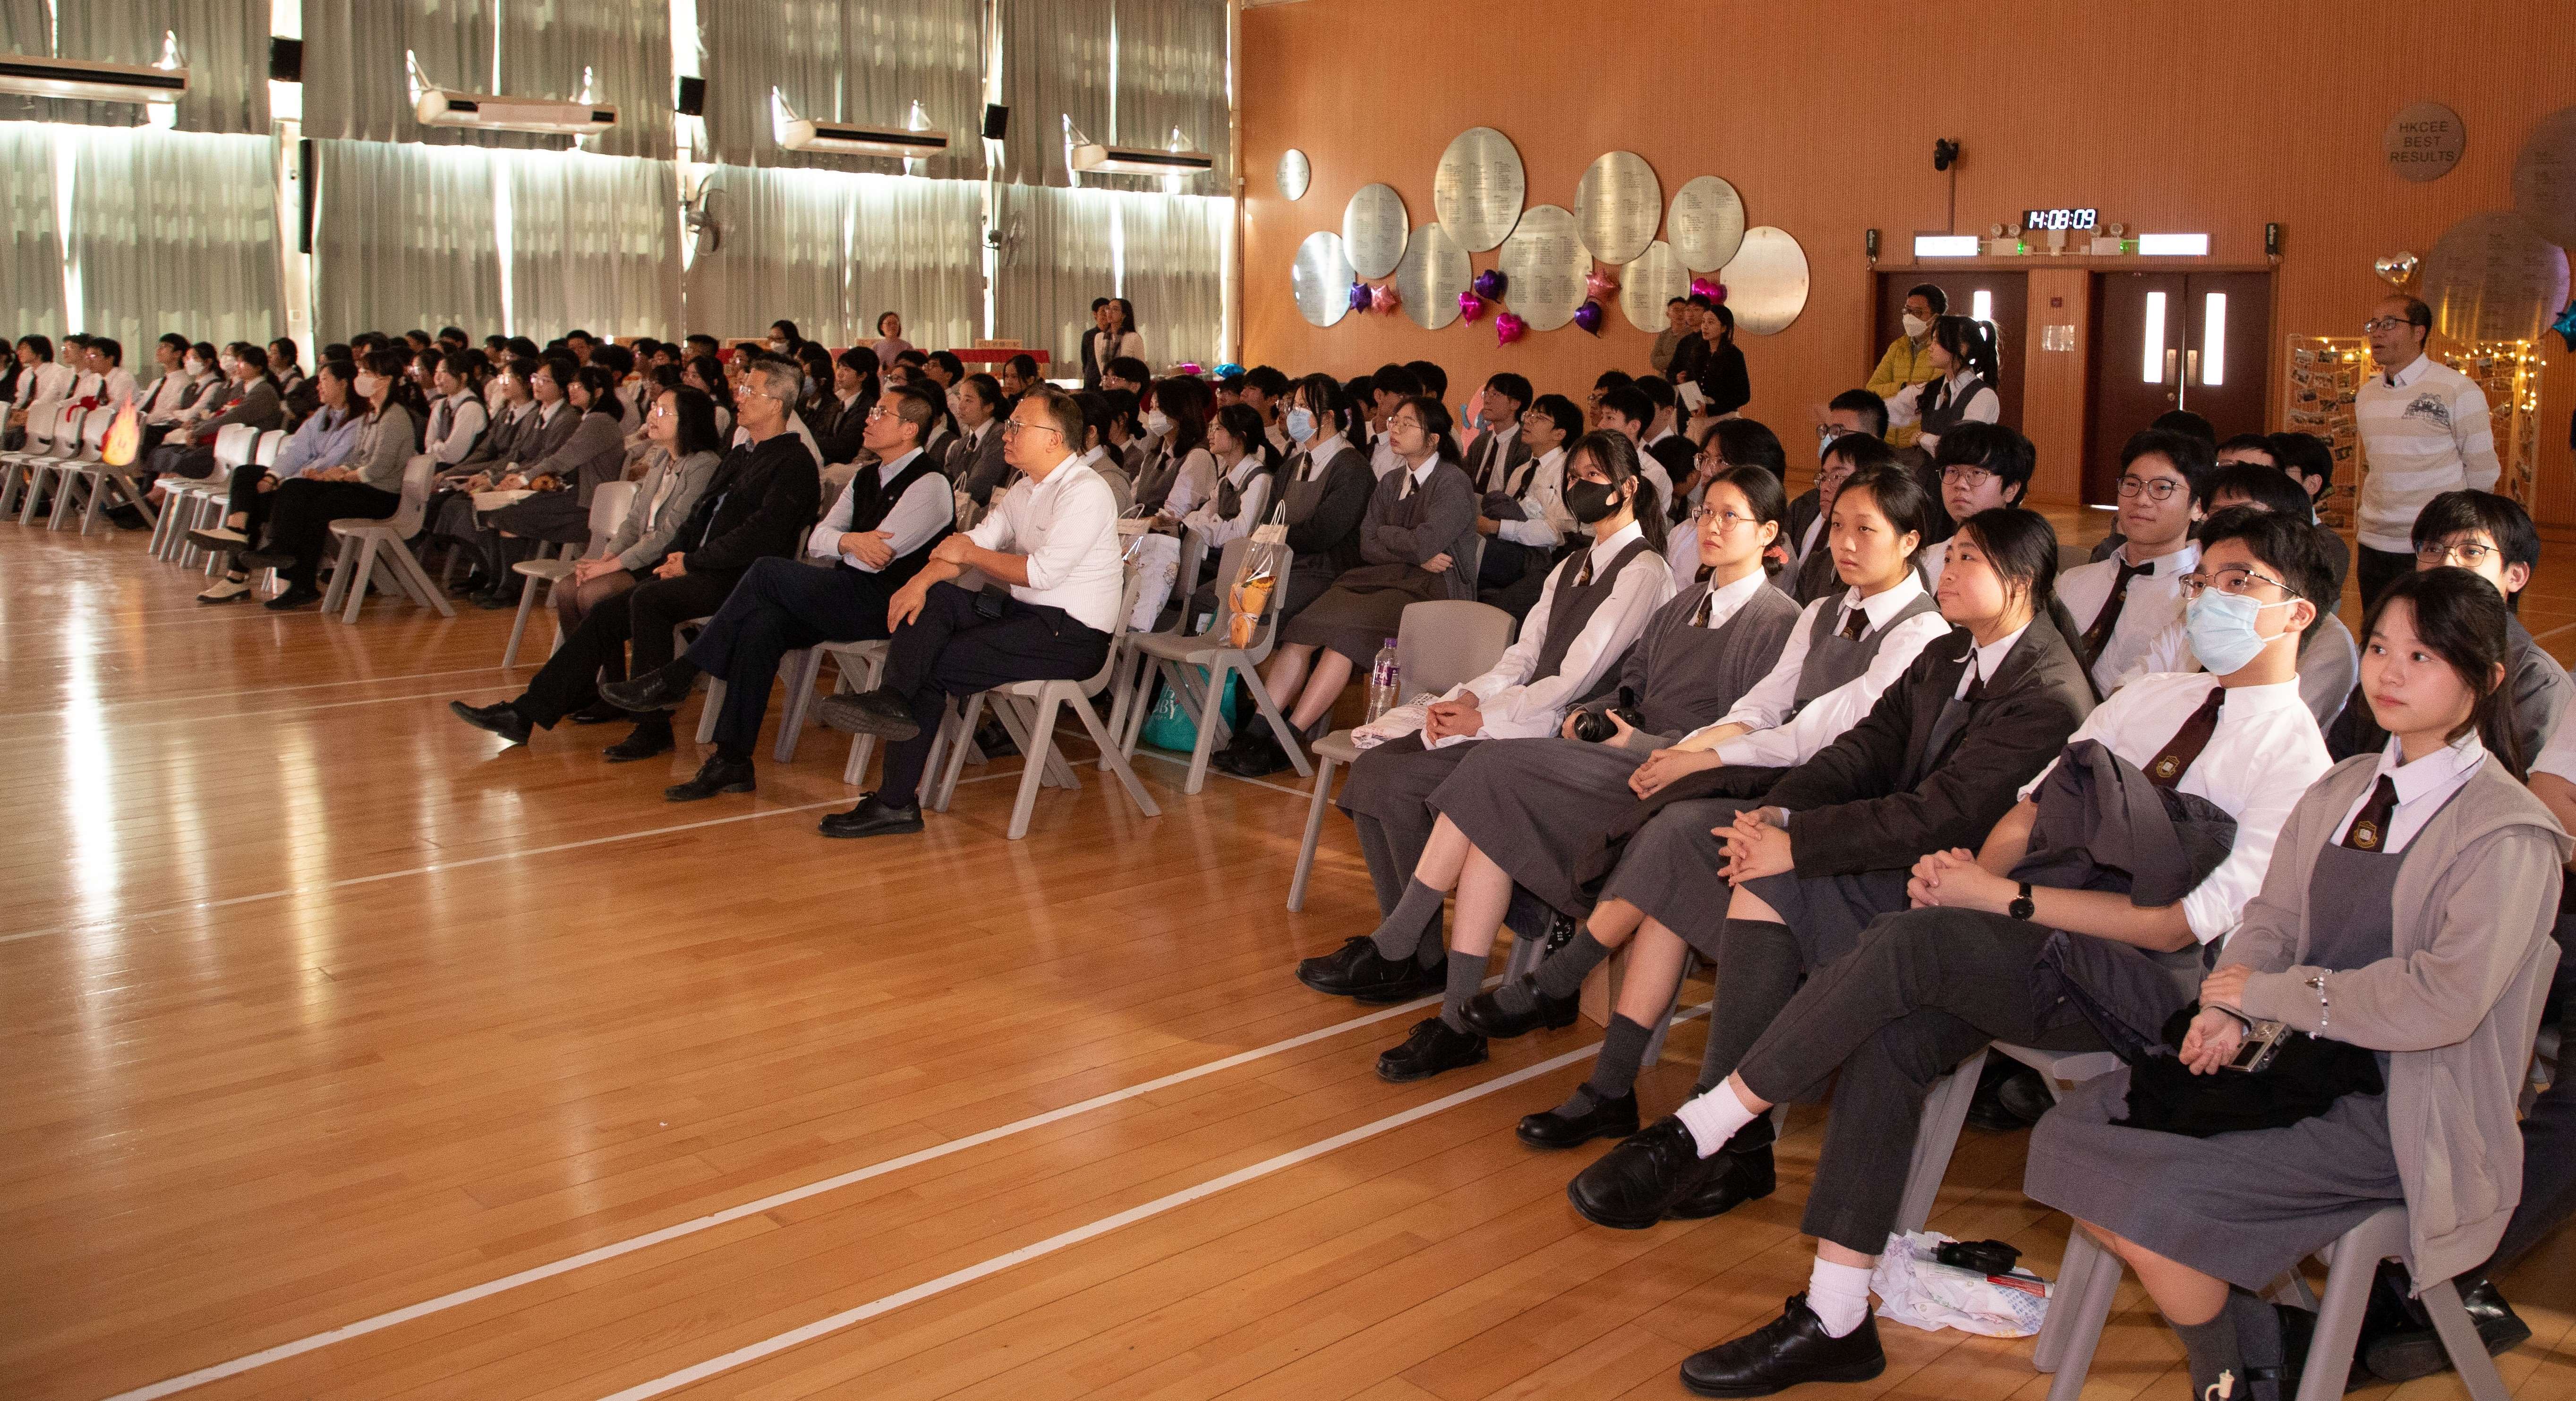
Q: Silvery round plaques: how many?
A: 13